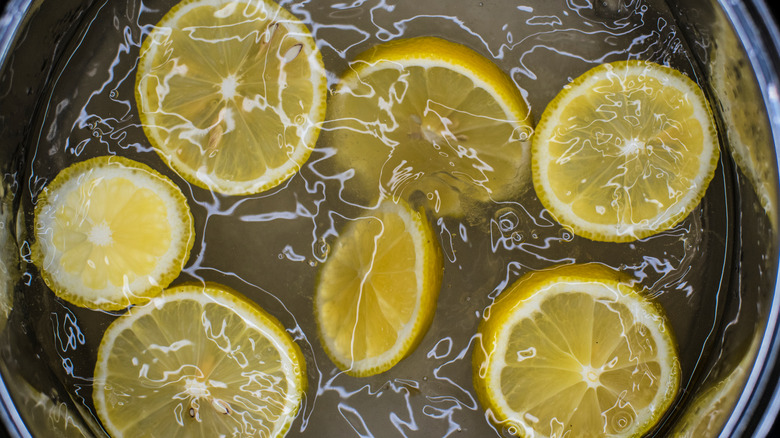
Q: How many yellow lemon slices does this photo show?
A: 7